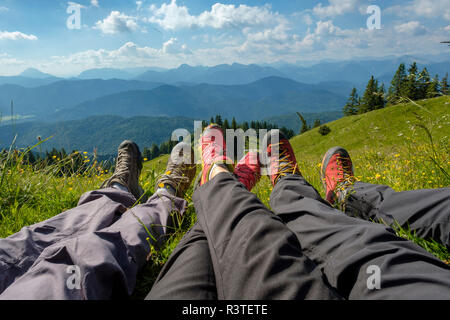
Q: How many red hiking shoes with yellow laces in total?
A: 2